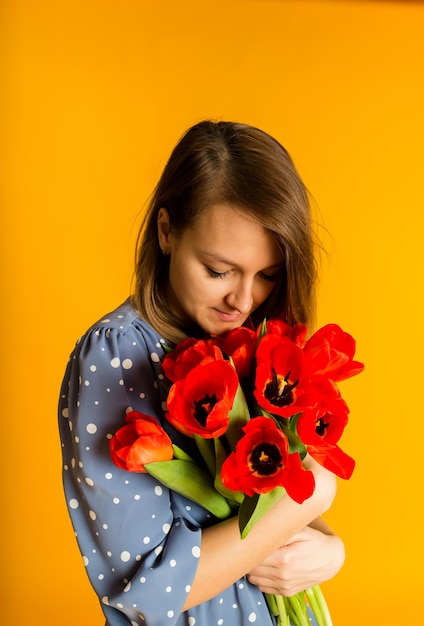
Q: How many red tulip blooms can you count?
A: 9